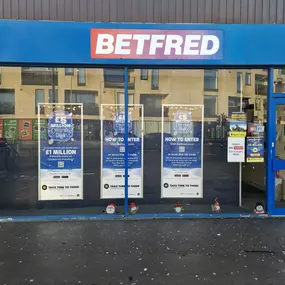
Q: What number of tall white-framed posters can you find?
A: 3